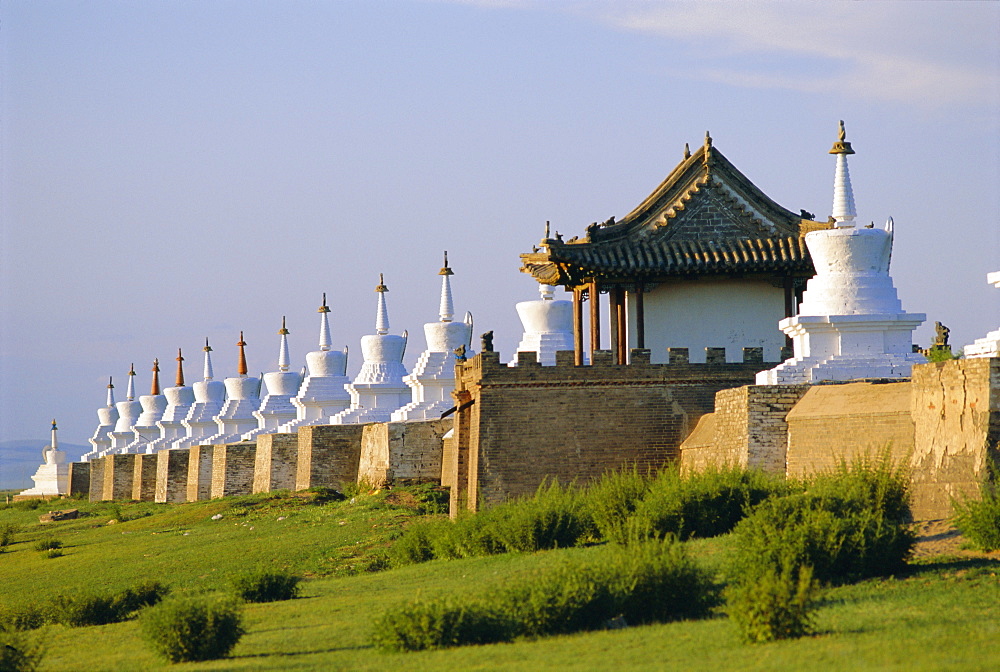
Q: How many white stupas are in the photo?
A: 14